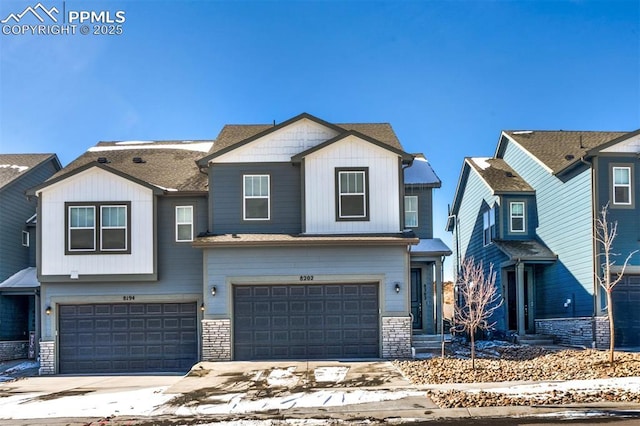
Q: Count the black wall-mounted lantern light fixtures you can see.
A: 4